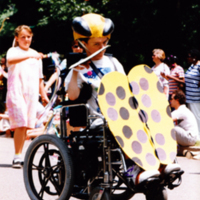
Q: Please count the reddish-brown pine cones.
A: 0